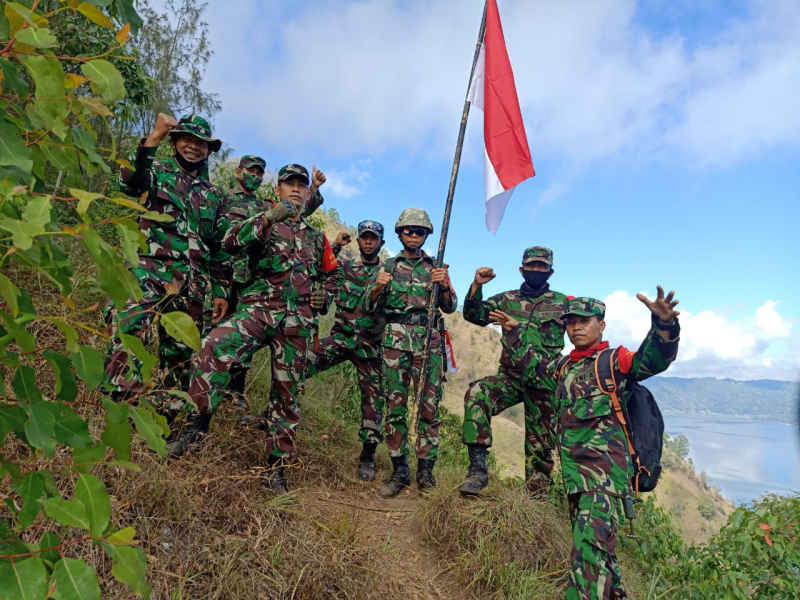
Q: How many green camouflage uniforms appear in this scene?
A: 7